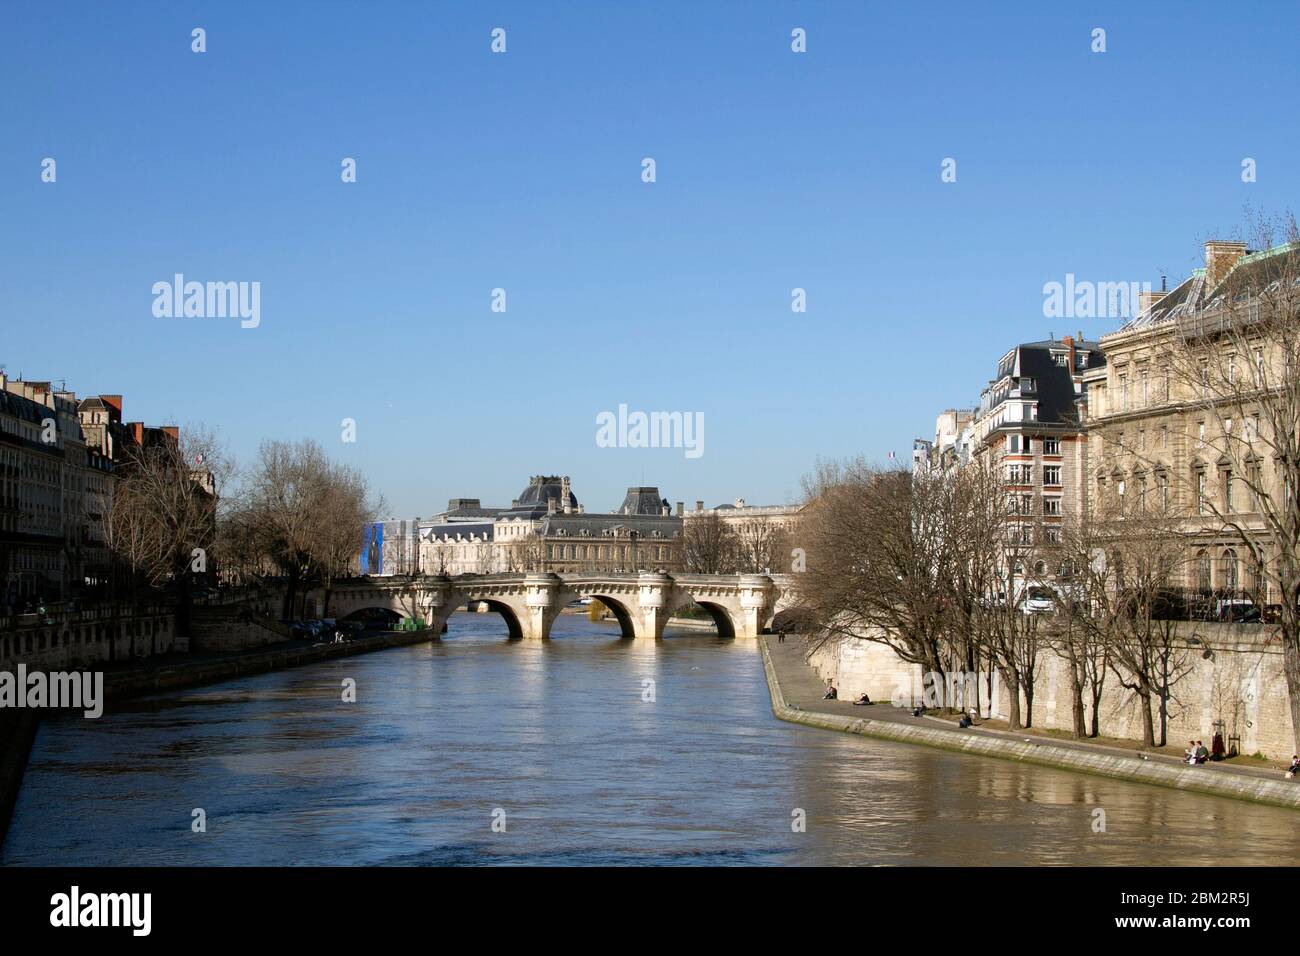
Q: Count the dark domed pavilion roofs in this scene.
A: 2